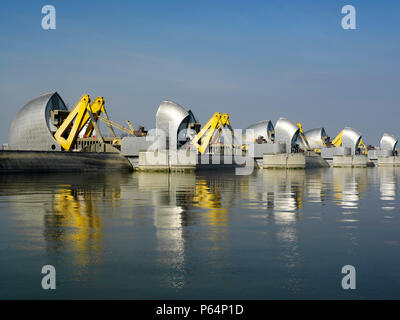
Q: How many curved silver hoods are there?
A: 7